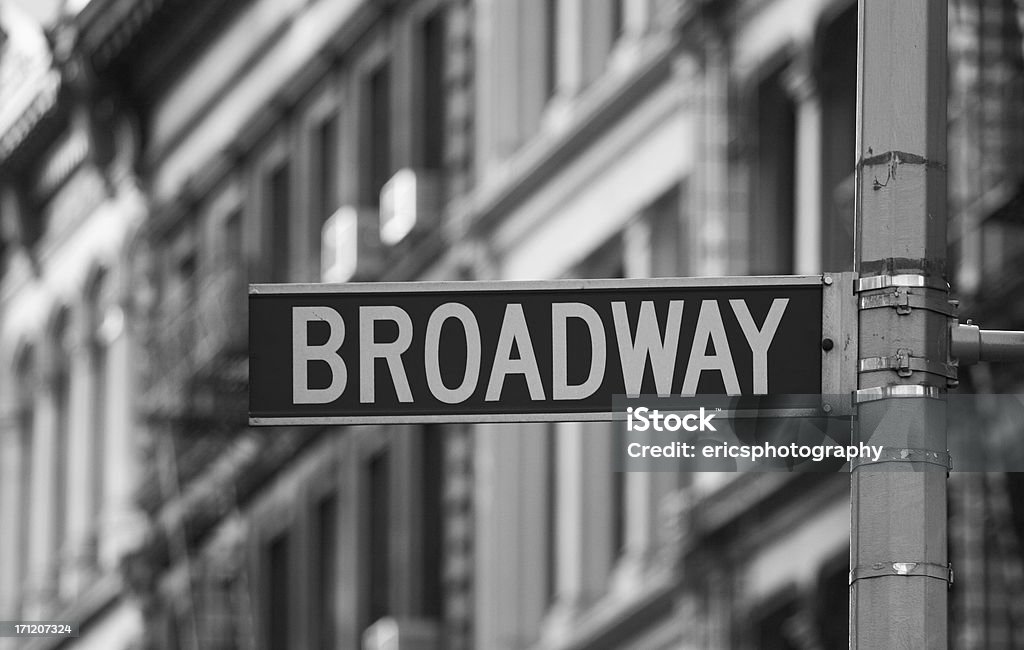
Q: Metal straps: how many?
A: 6